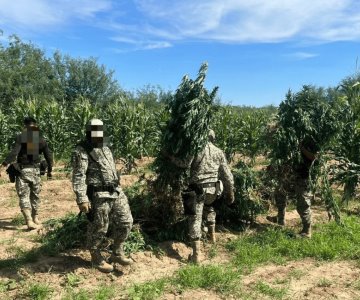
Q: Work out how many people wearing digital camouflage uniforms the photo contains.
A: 4